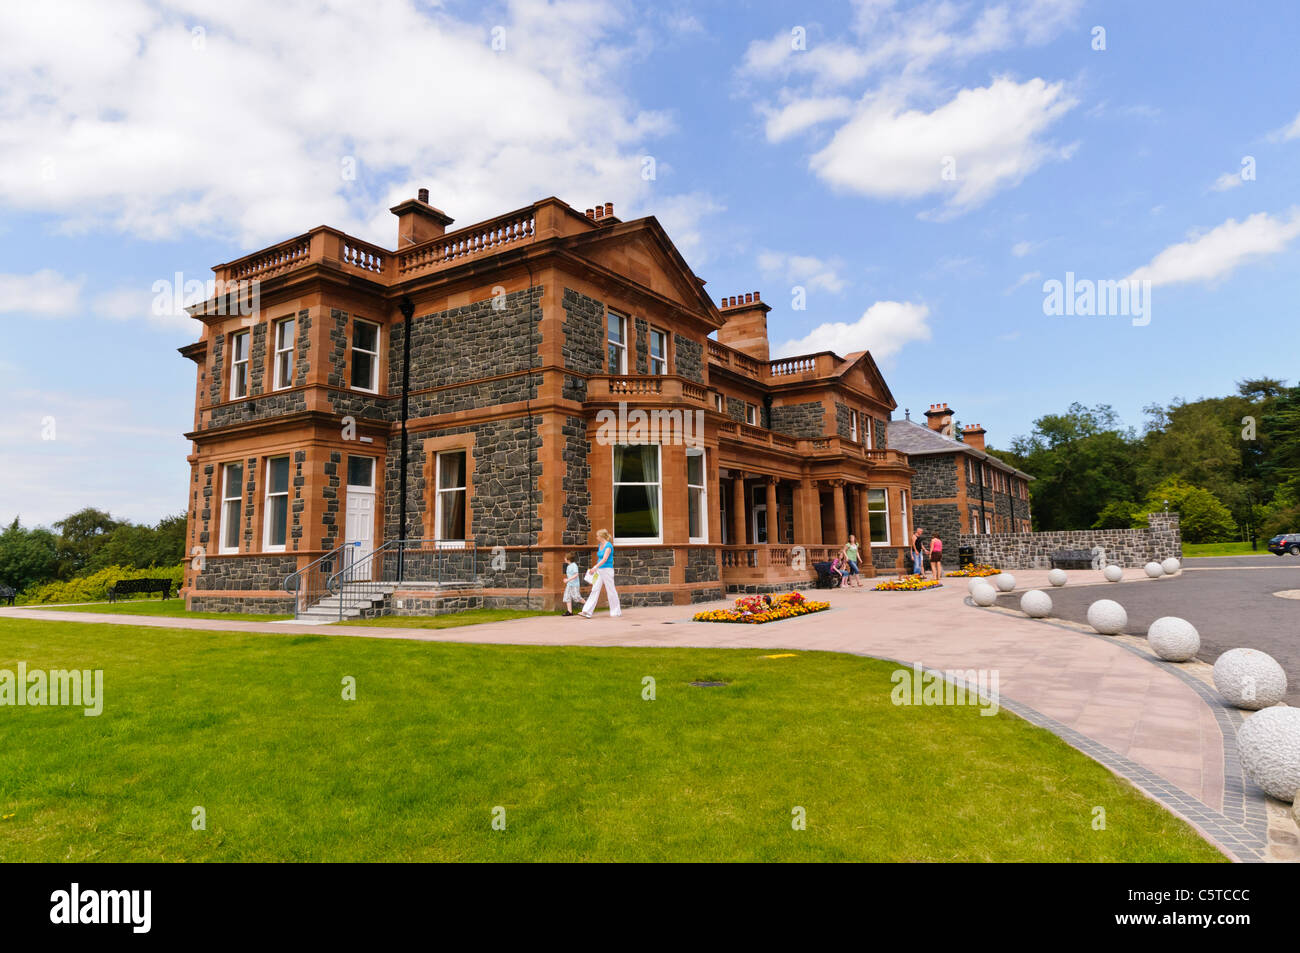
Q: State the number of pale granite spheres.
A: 12